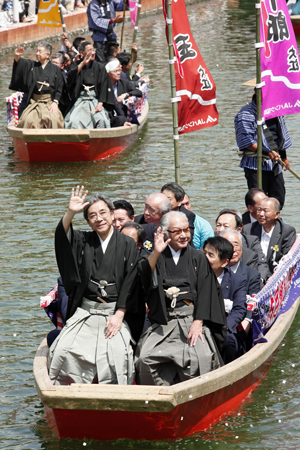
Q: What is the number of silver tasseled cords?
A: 4